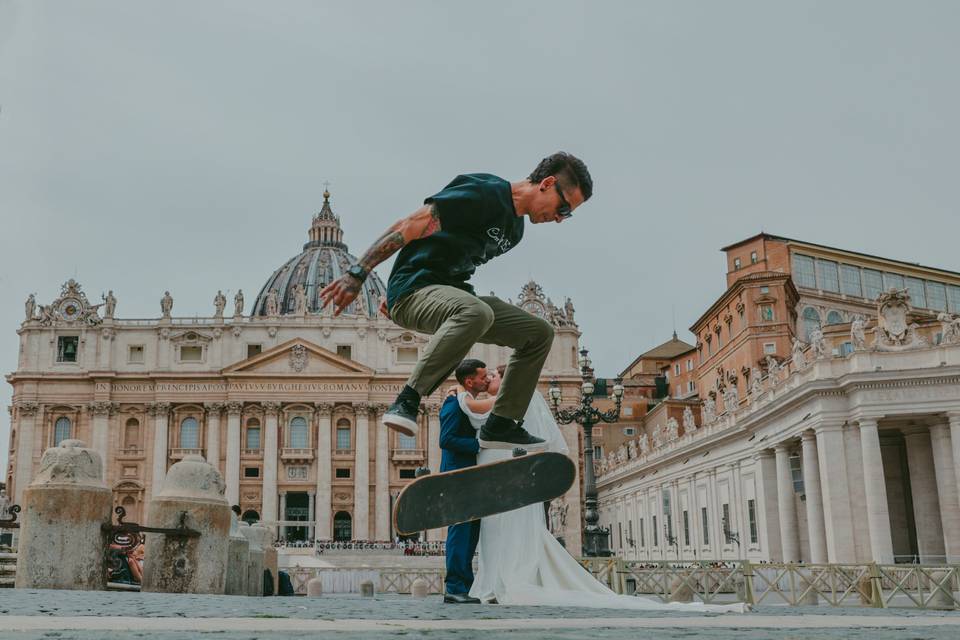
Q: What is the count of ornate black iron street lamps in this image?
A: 1